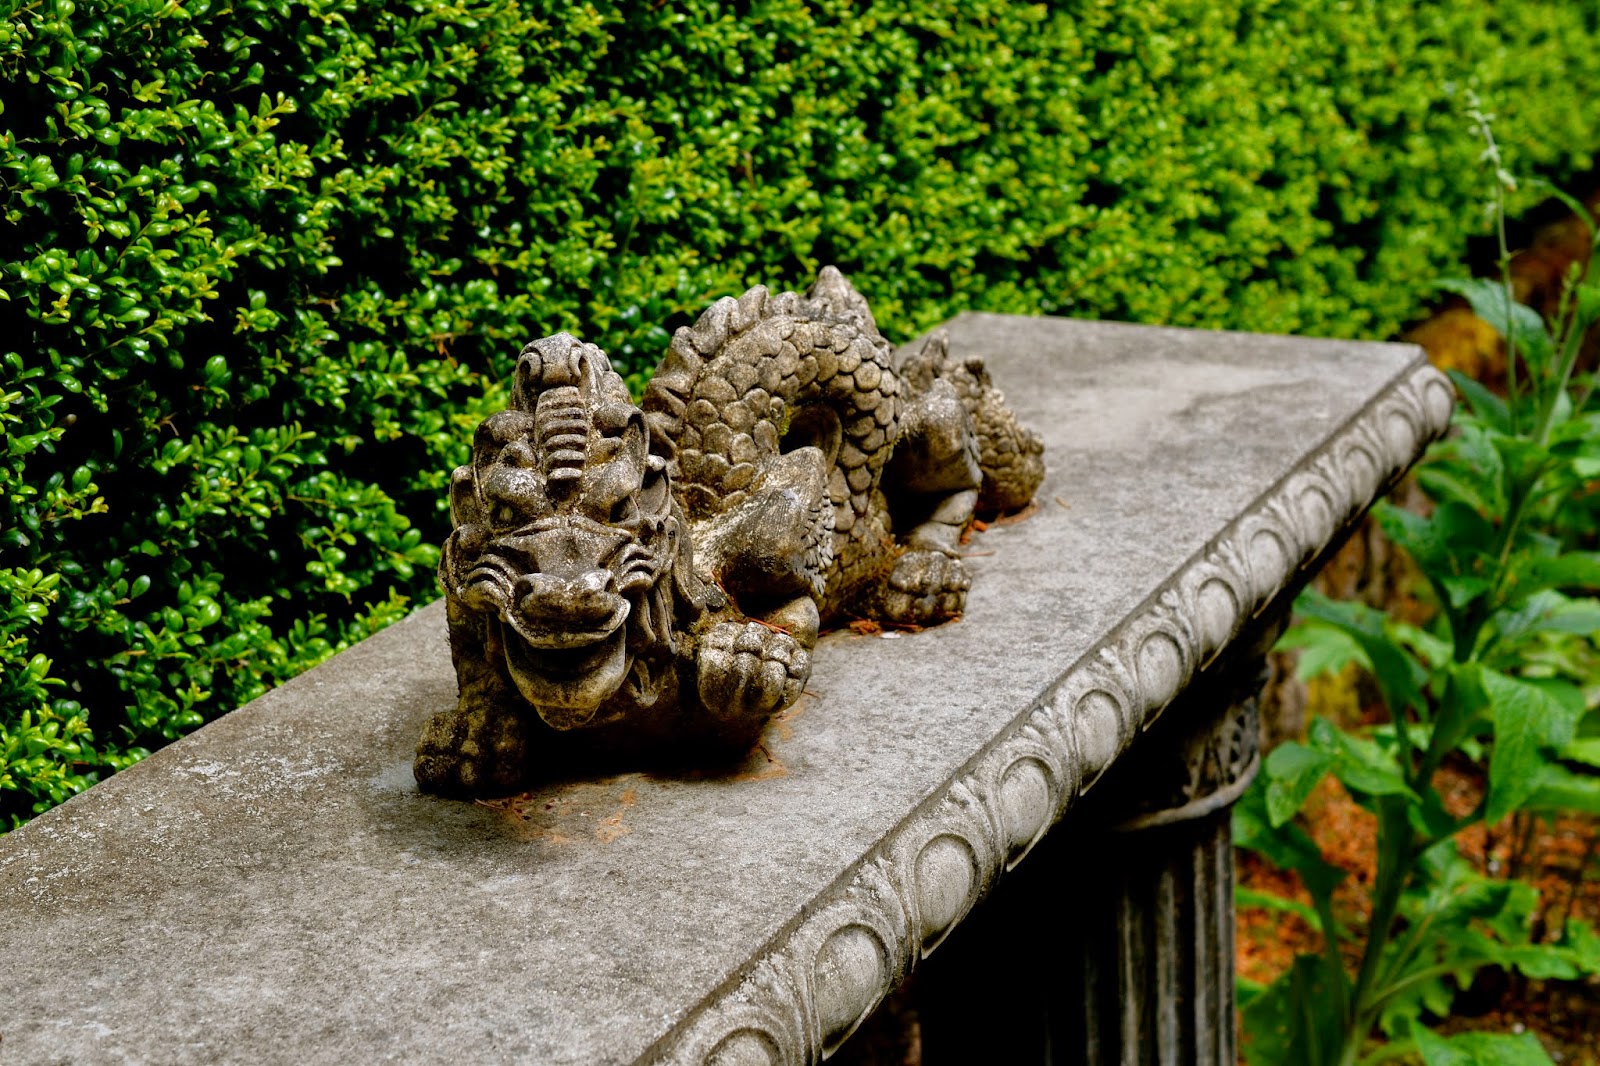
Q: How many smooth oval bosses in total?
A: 12